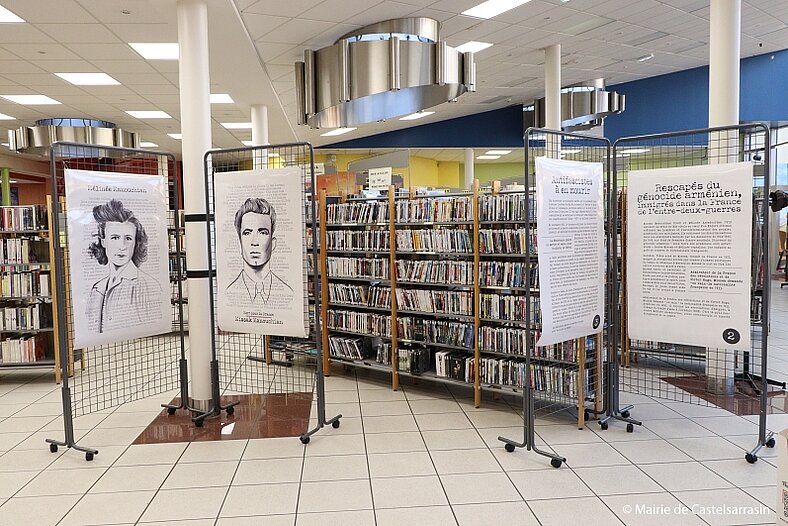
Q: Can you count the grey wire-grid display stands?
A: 4